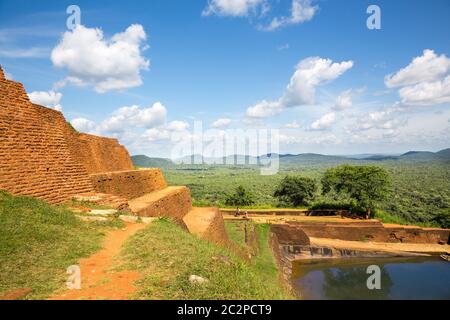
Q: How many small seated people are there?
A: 2